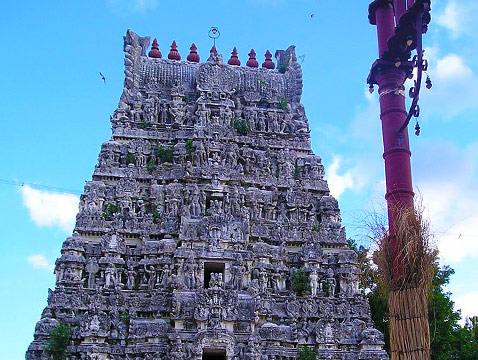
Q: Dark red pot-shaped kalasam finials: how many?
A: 7